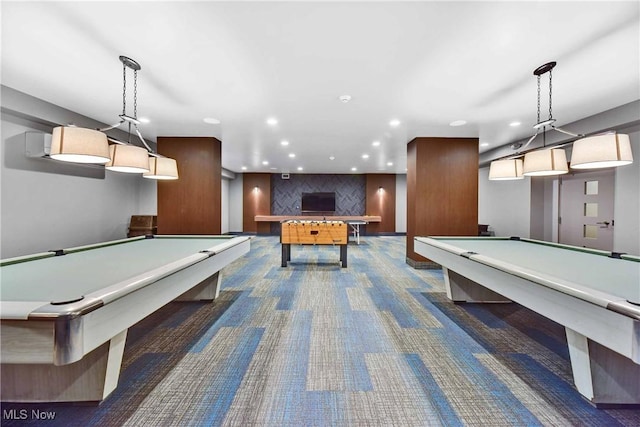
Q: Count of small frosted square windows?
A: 3